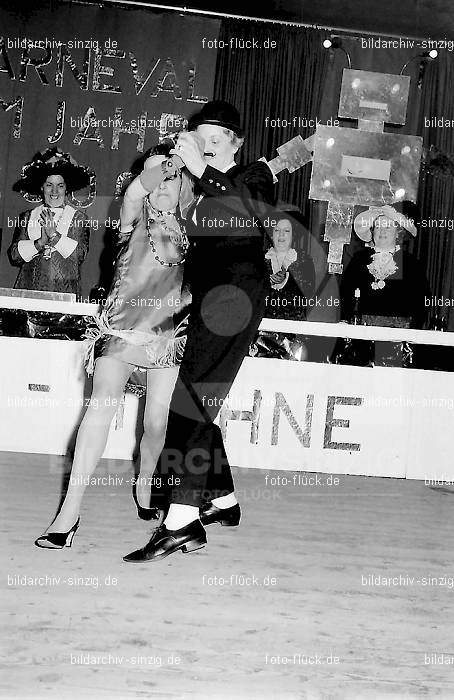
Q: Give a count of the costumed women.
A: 4